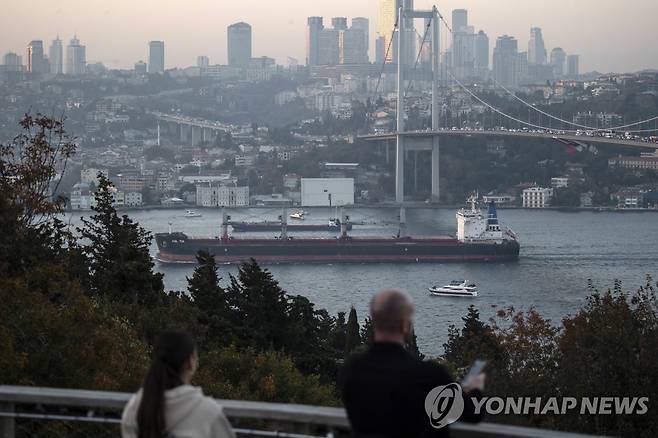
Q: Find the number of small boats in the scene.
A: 3